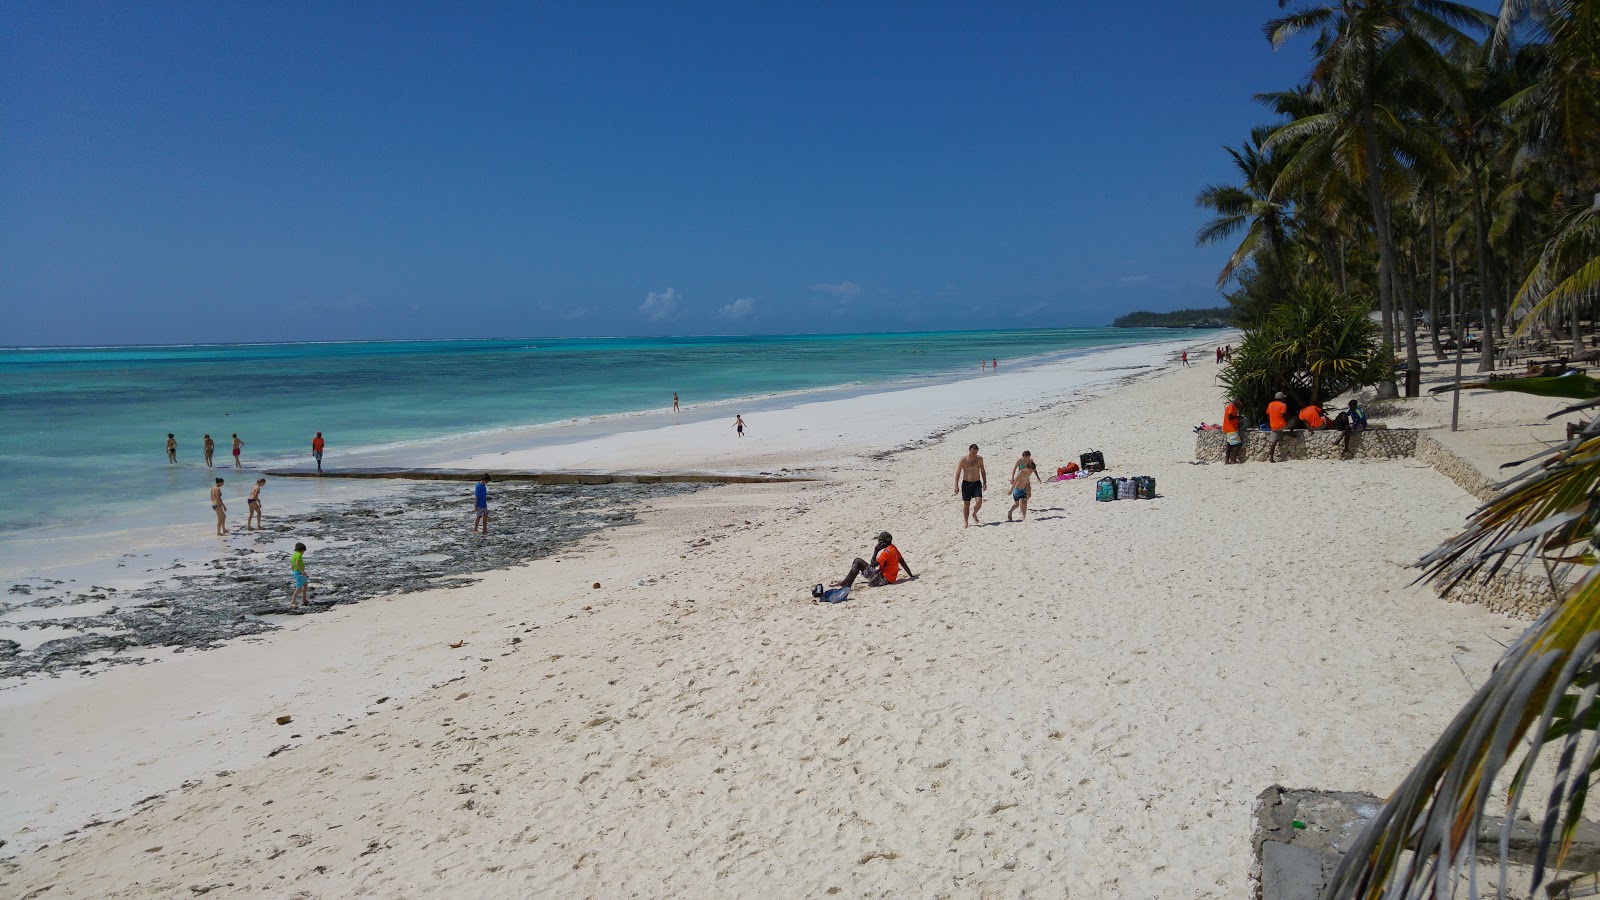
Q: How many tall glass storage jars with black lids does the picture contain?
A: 0